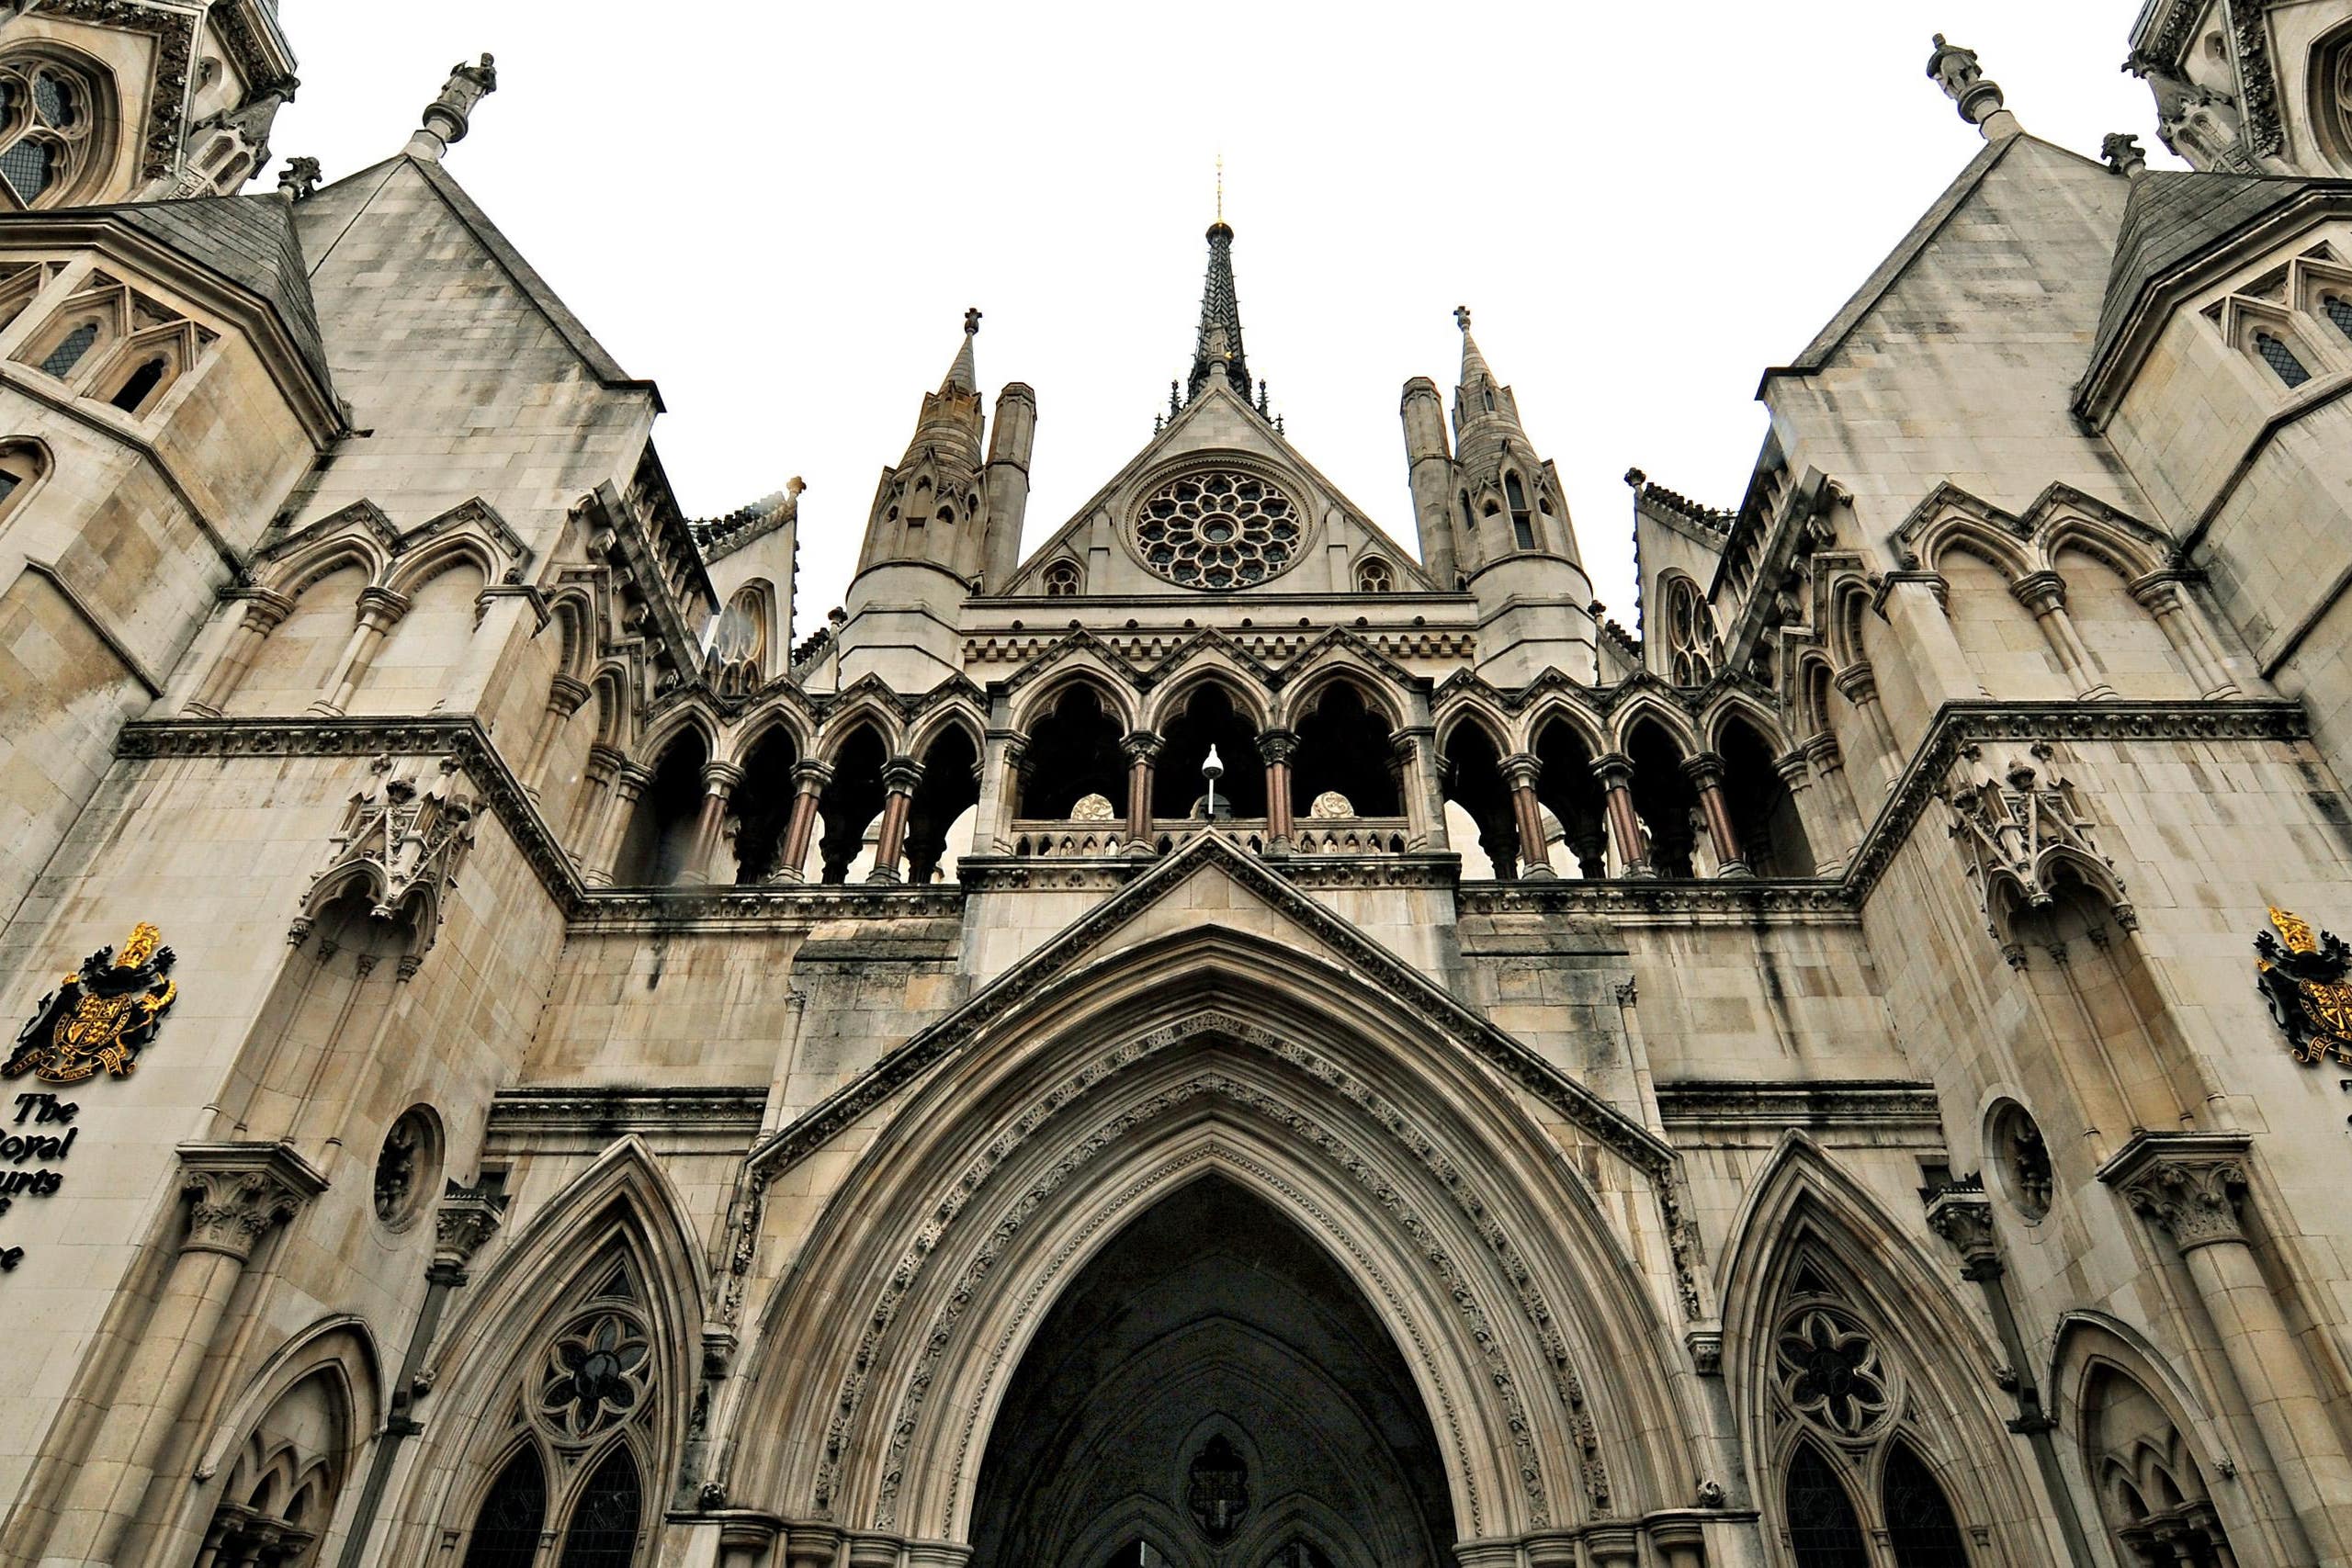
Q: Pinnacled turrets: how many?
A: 2